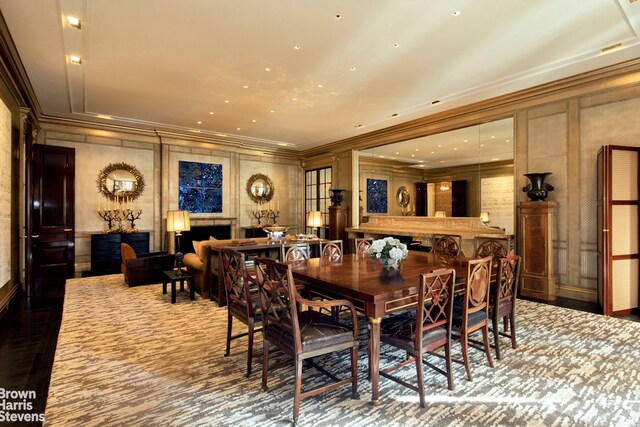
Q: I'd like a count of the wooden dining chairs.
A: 10